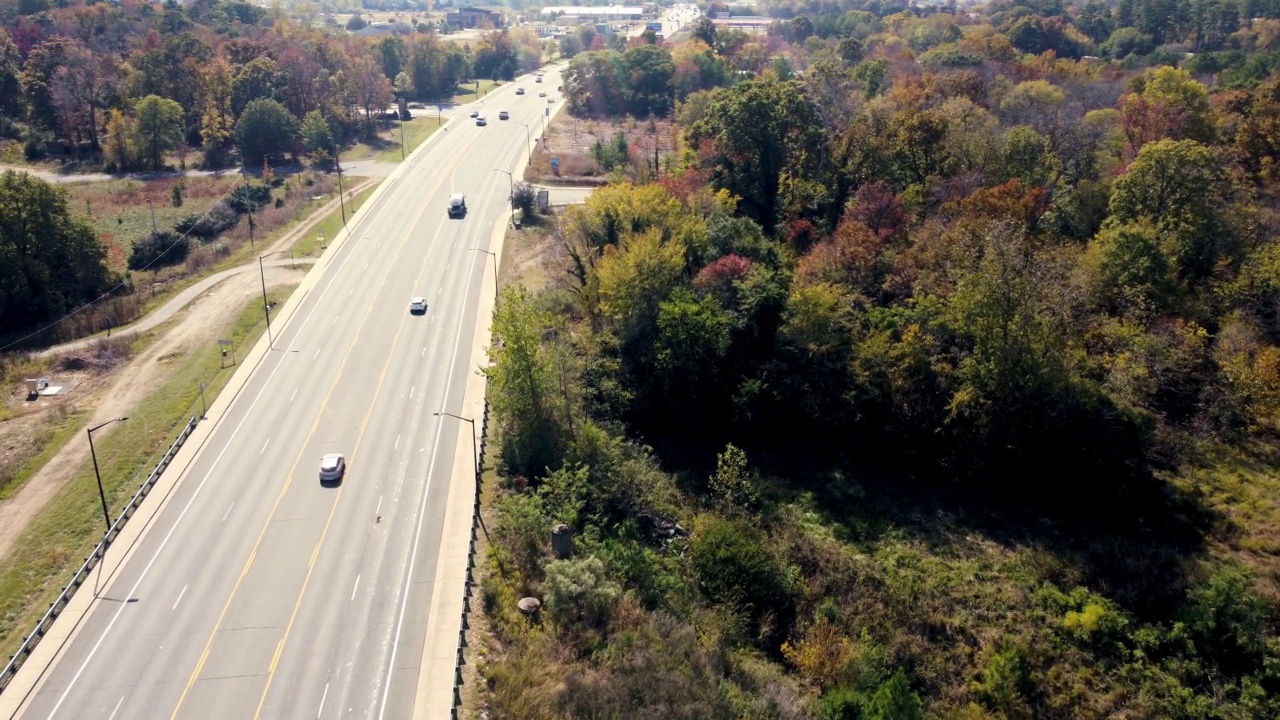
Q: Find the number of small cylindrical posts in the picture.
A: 2